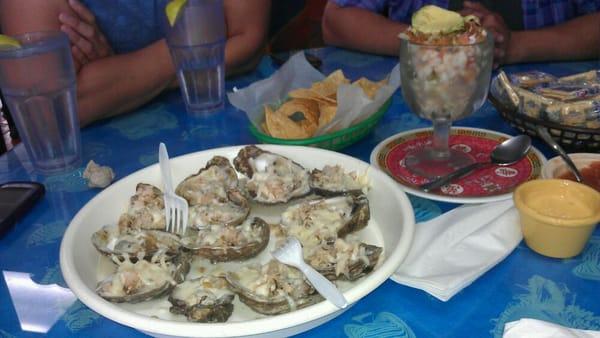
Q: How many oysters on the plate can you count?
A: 12